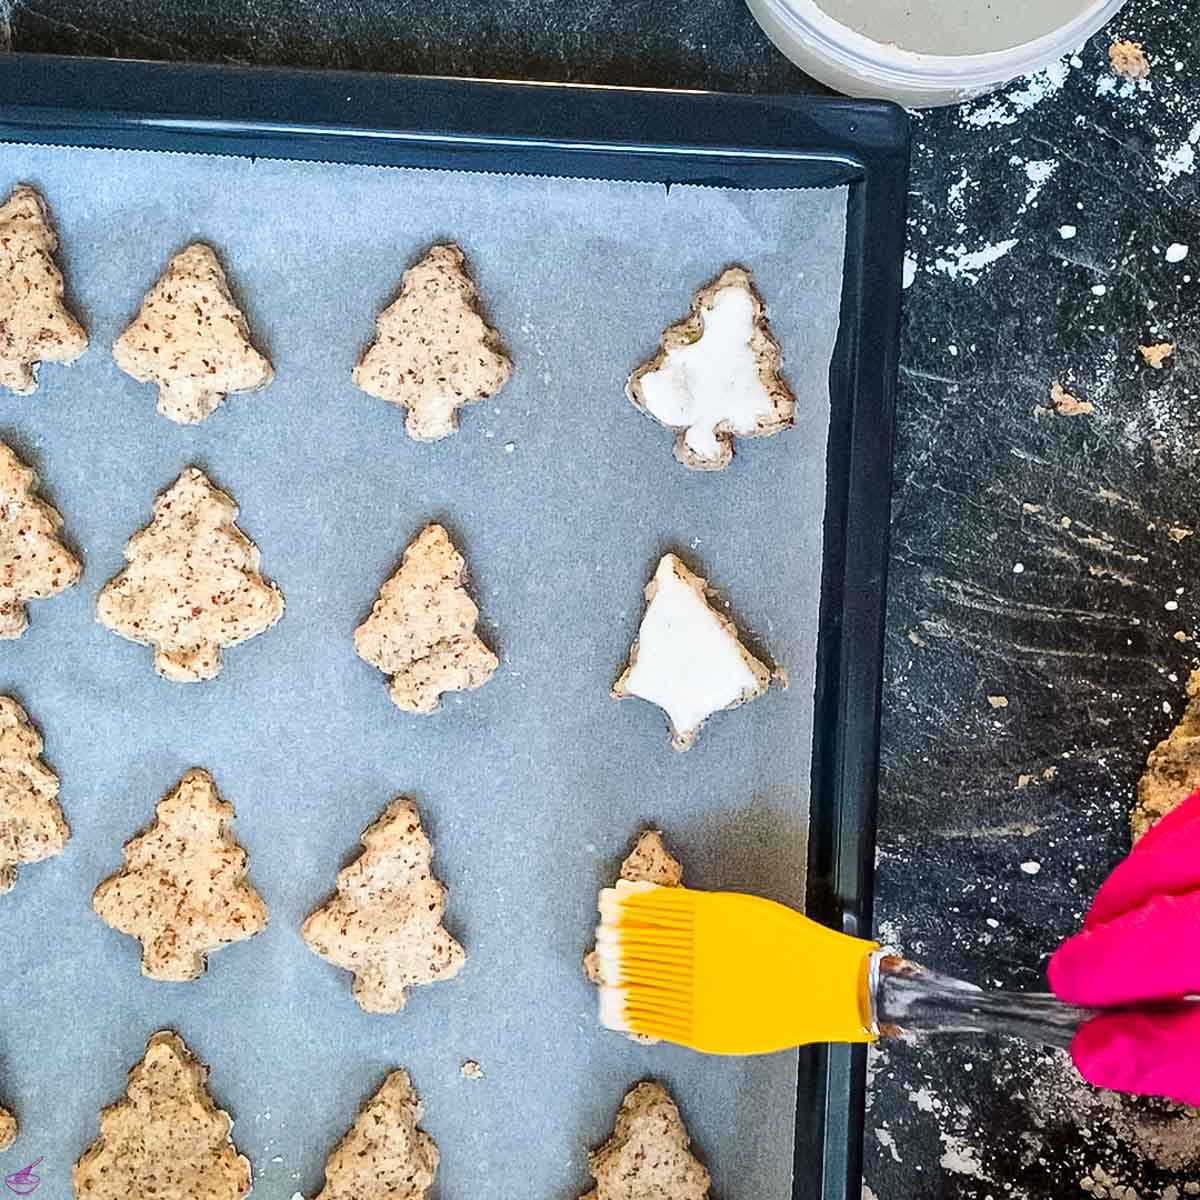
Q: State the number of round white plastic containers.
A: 1